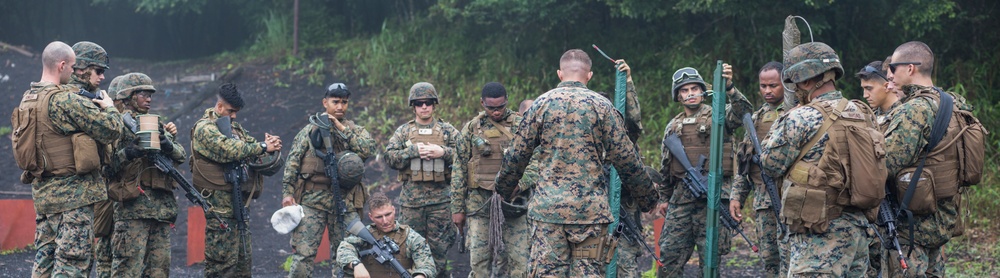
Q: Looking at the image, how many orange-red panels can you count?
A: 4